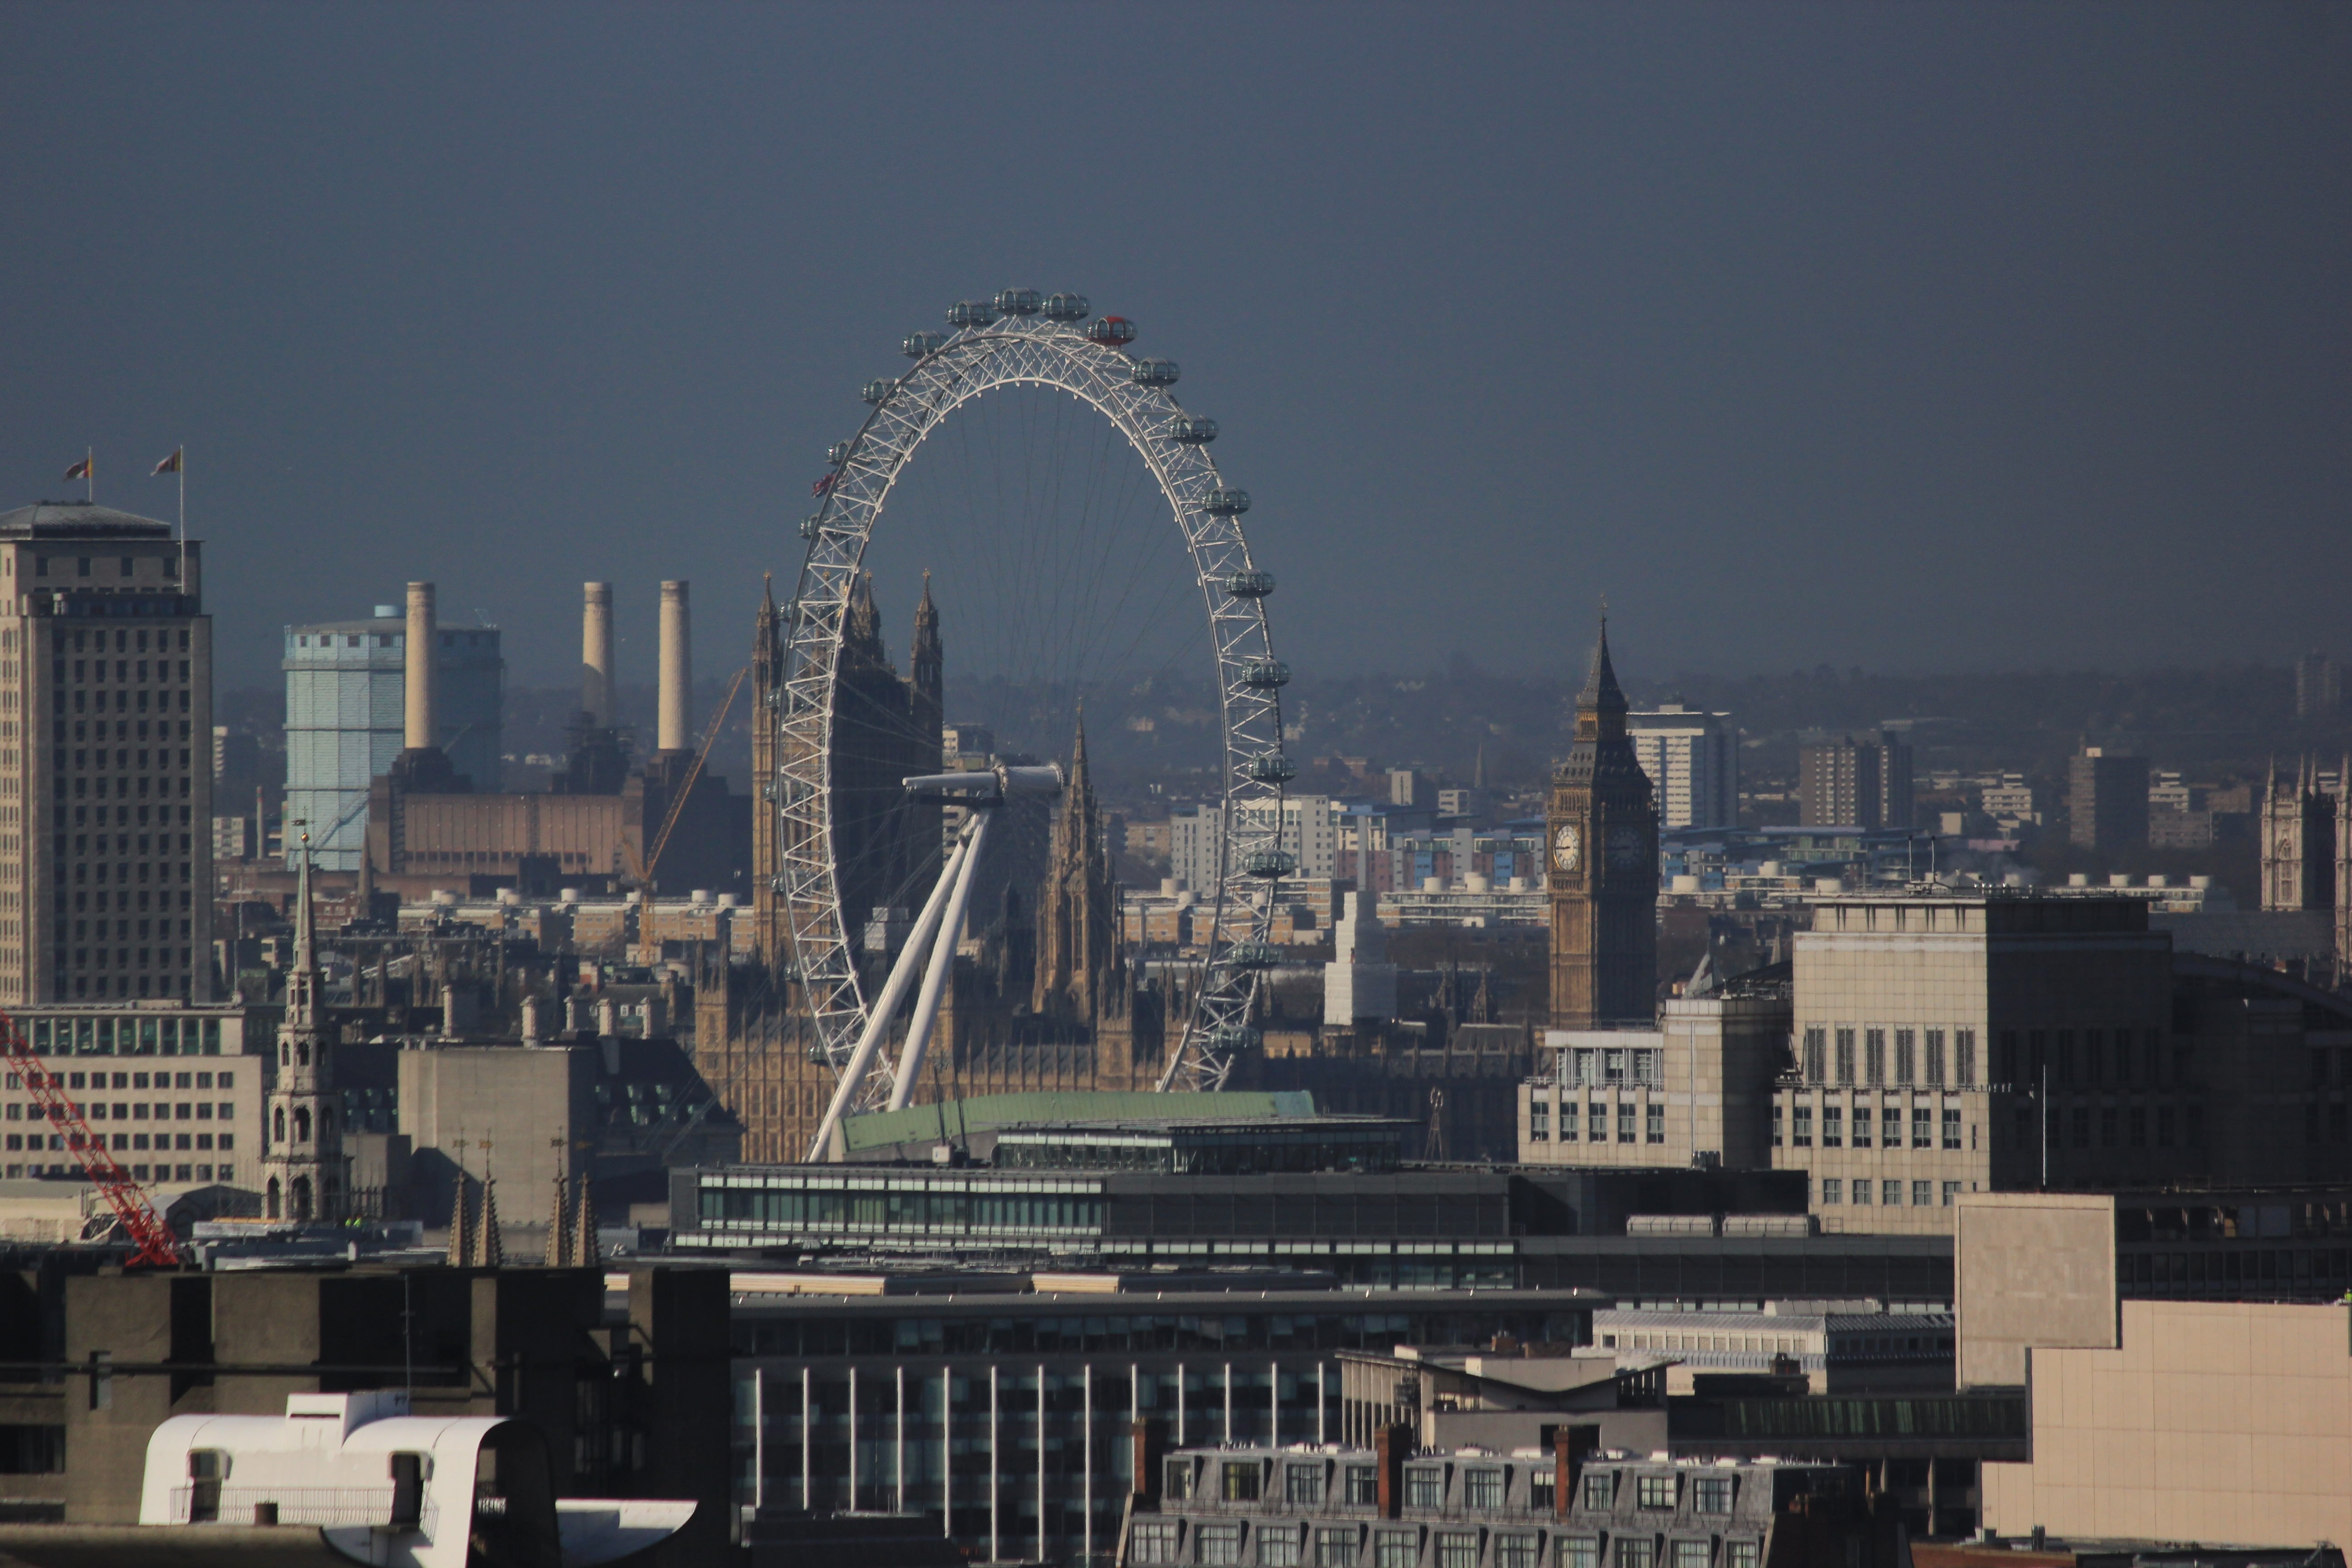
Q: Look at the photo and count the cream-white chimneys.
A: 3